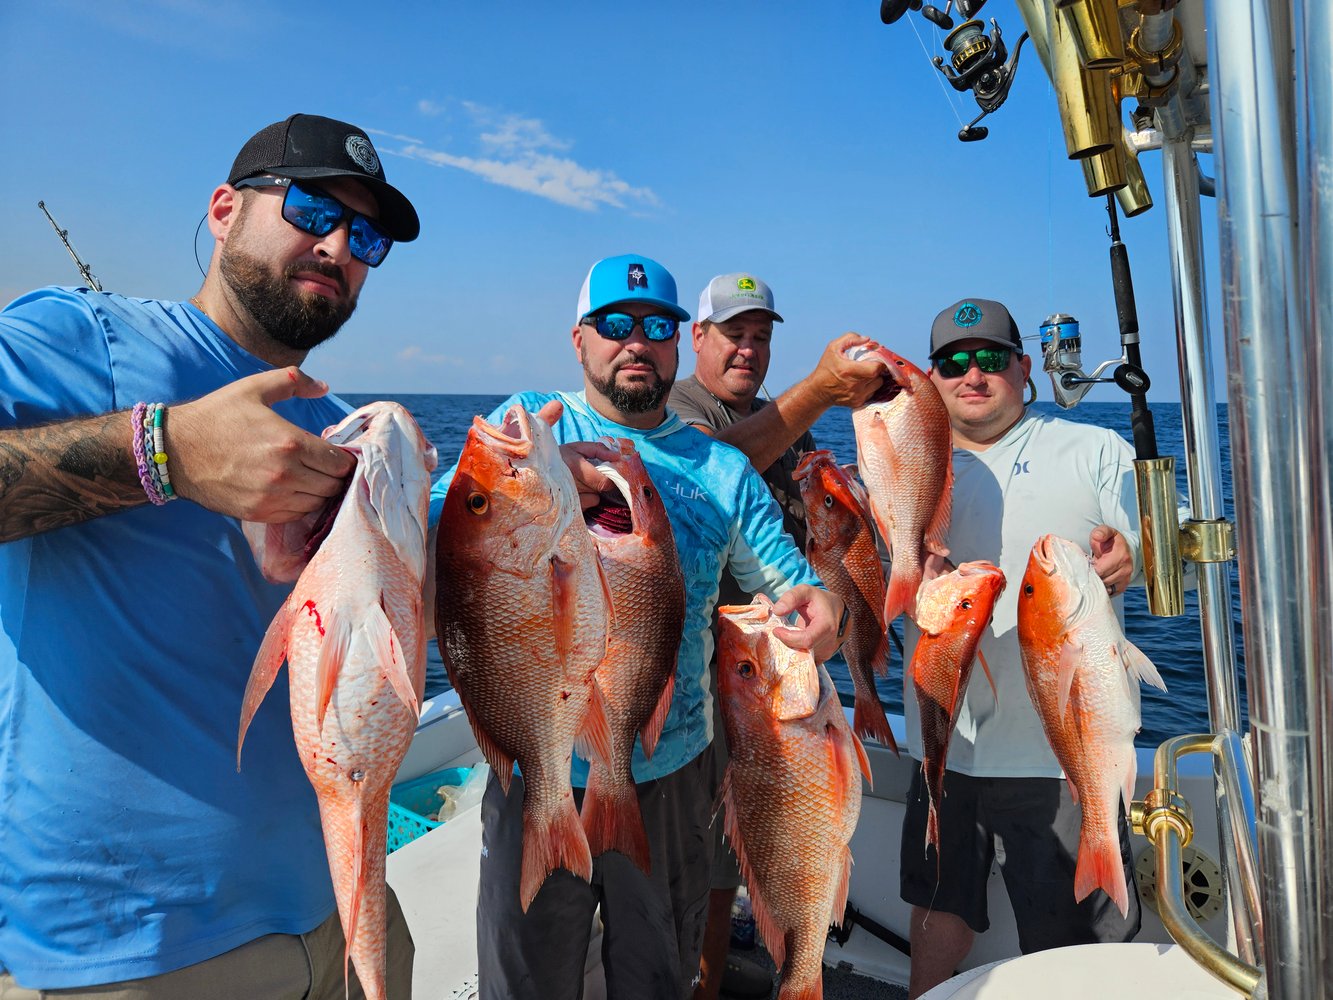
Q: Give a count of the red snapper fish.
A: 8